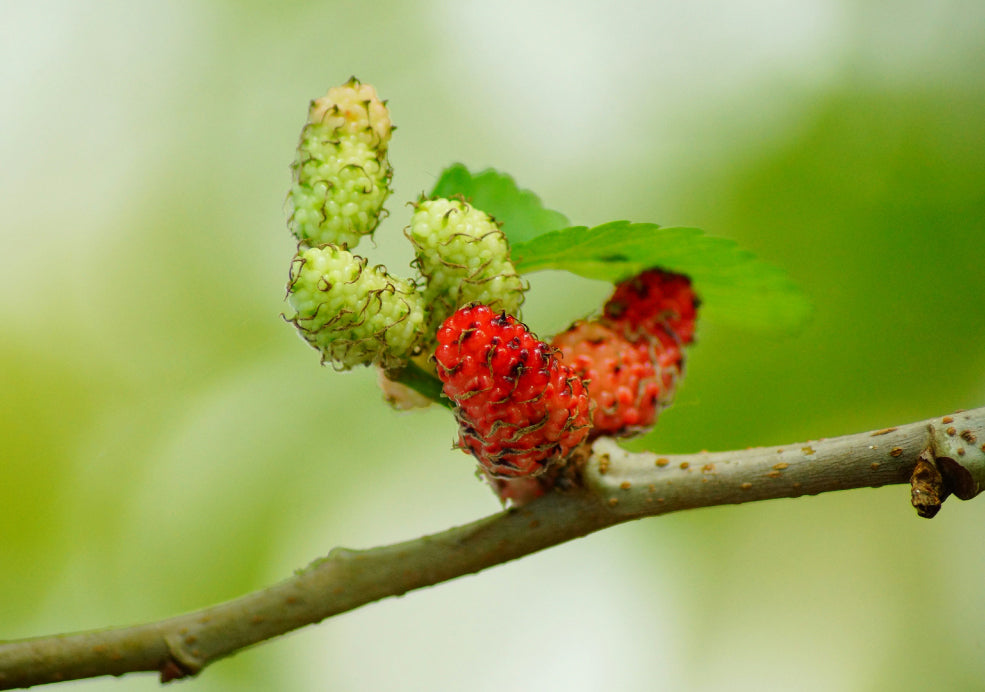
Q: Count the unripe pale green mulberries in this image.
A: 3